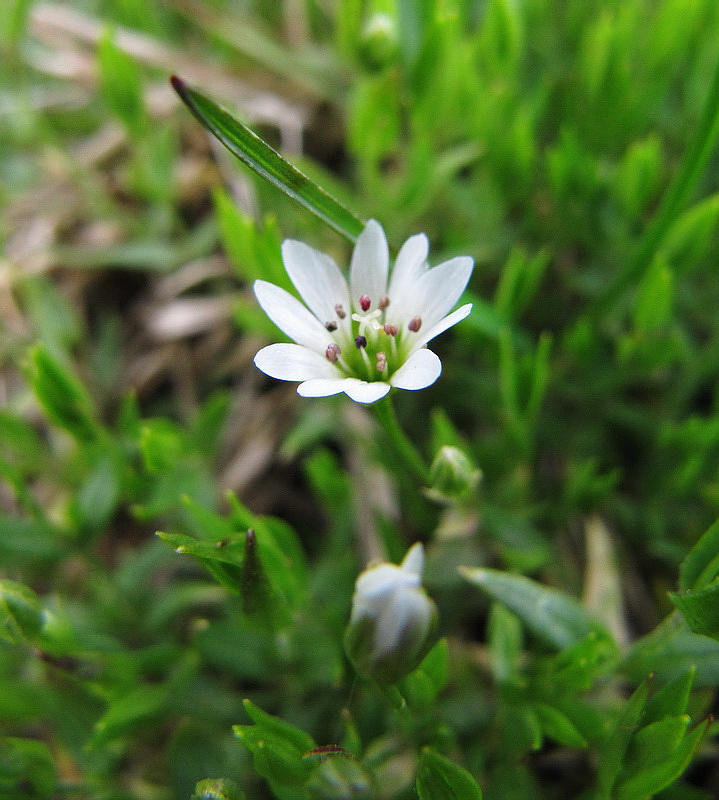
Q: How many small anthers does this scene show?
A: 9